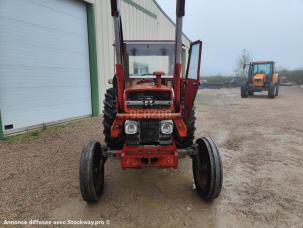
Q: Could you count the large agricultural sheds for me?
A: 1